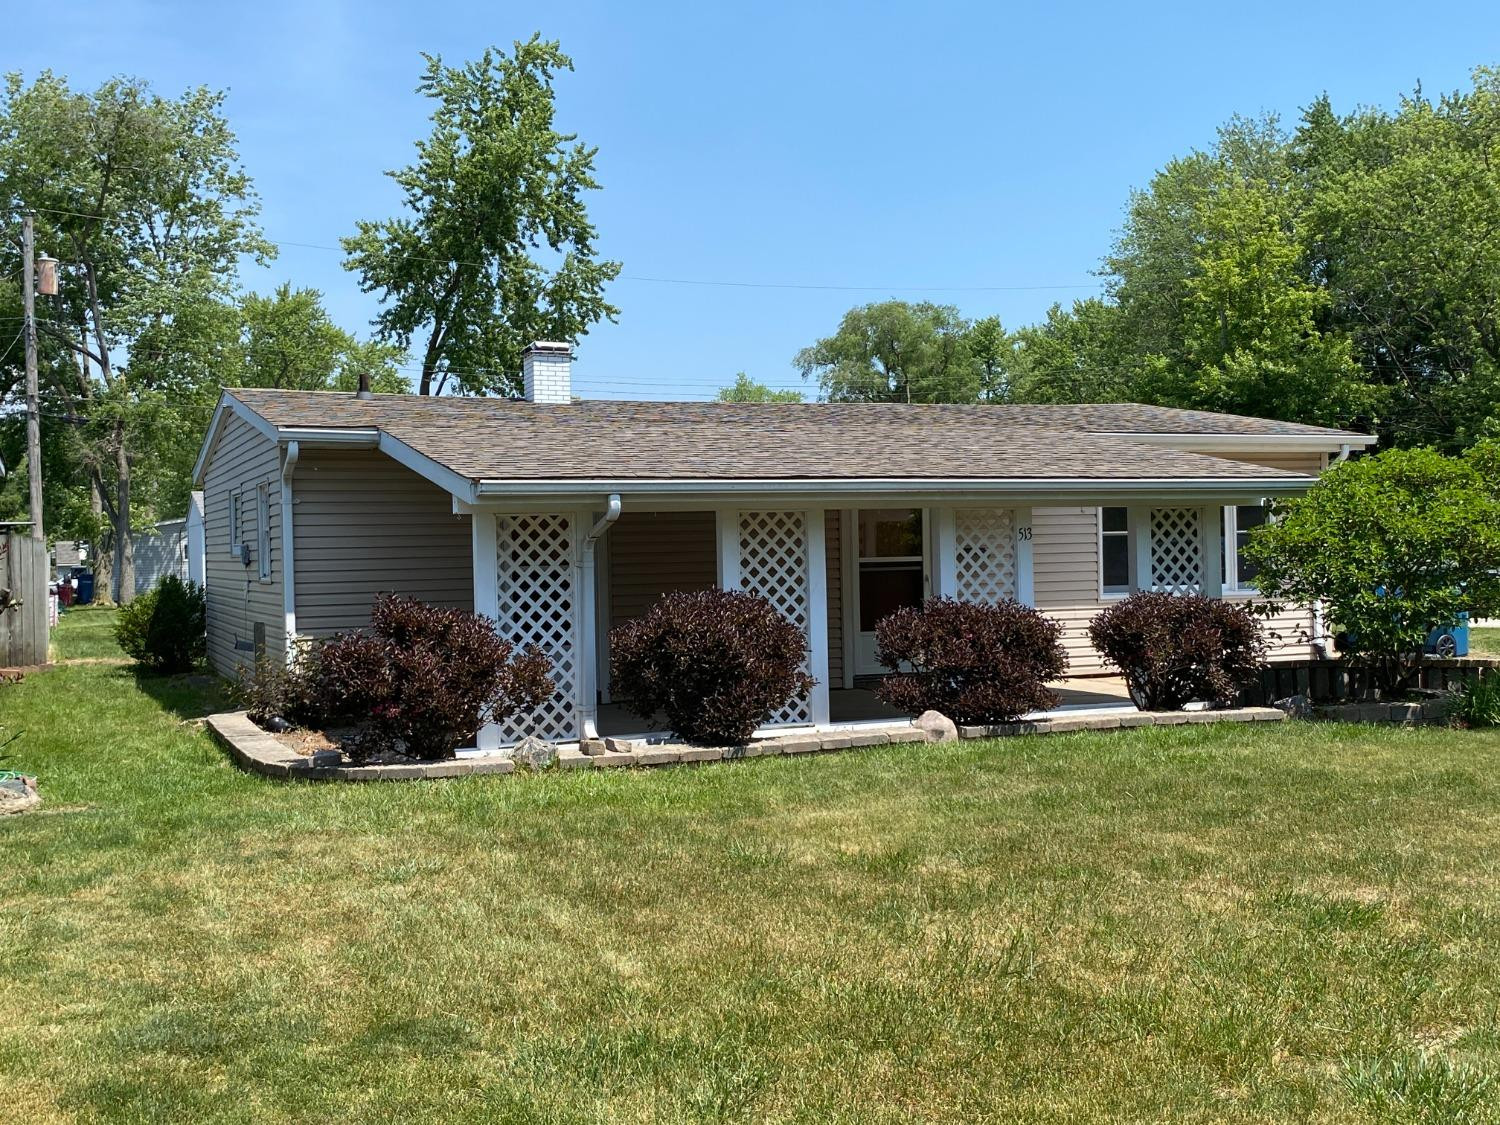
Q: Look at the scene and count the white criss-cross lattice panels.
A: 4